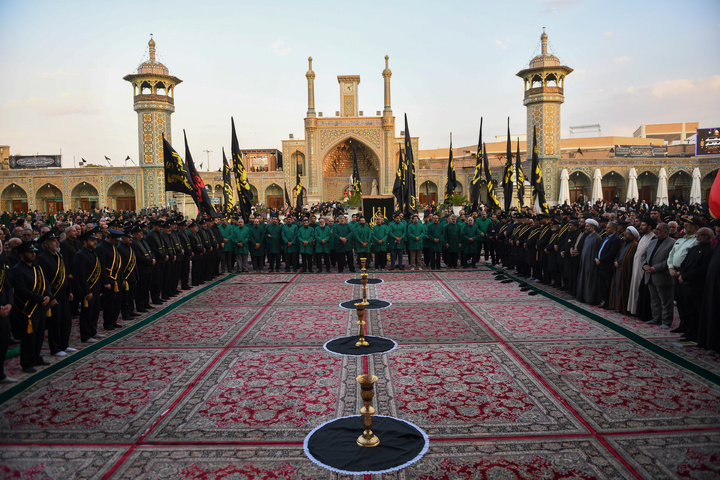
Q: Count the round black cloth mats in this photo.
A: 4